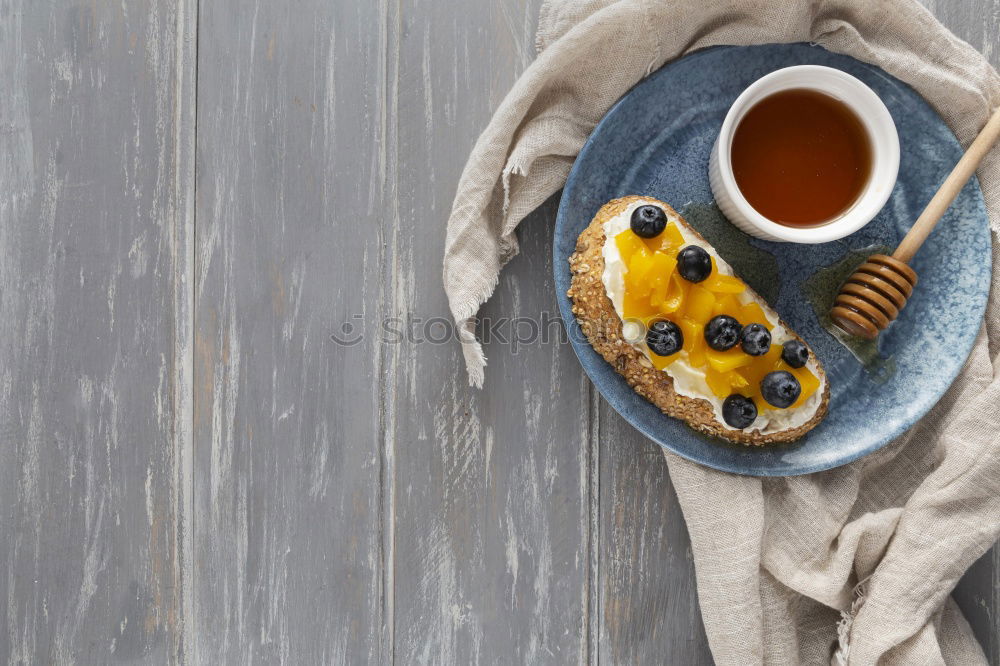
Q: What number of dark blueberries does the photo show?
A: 8